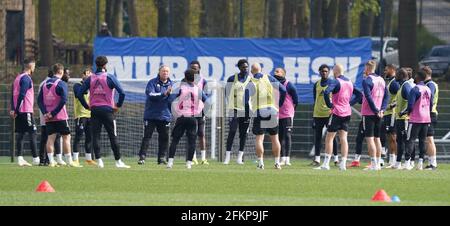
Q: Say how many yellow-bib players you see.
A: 7